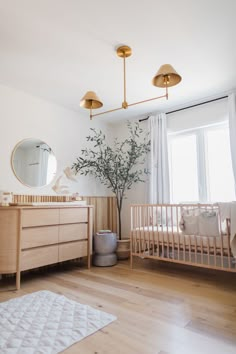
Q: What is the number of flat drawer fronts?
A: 6